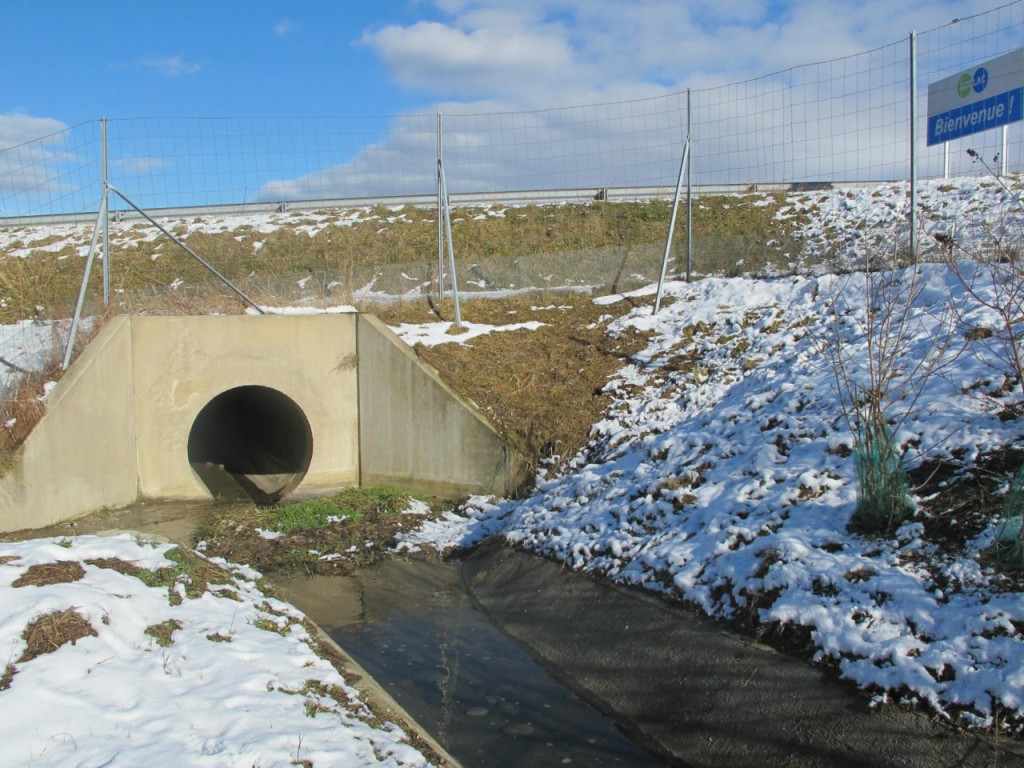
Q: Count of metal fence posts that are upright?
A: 4